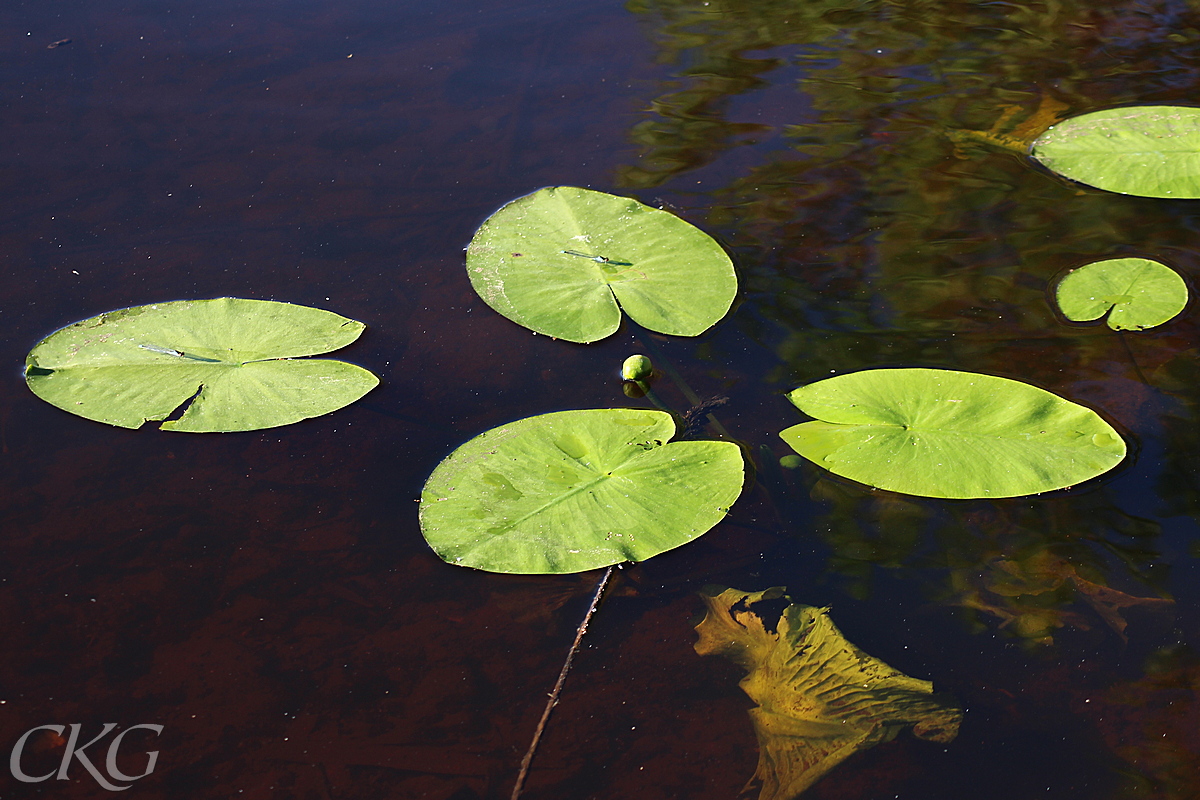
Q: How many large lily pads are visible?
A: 5